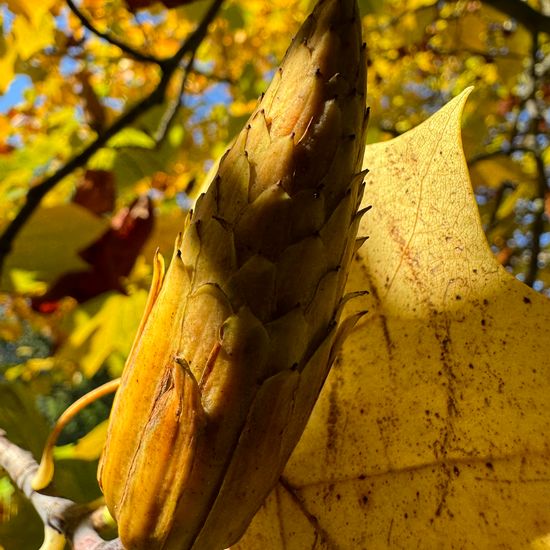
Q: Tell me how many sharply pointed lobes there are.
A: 1